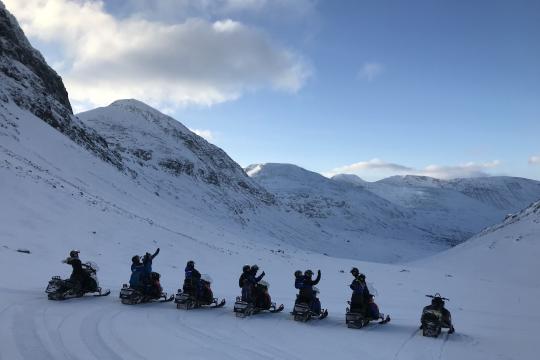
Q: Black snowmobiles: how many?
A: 7